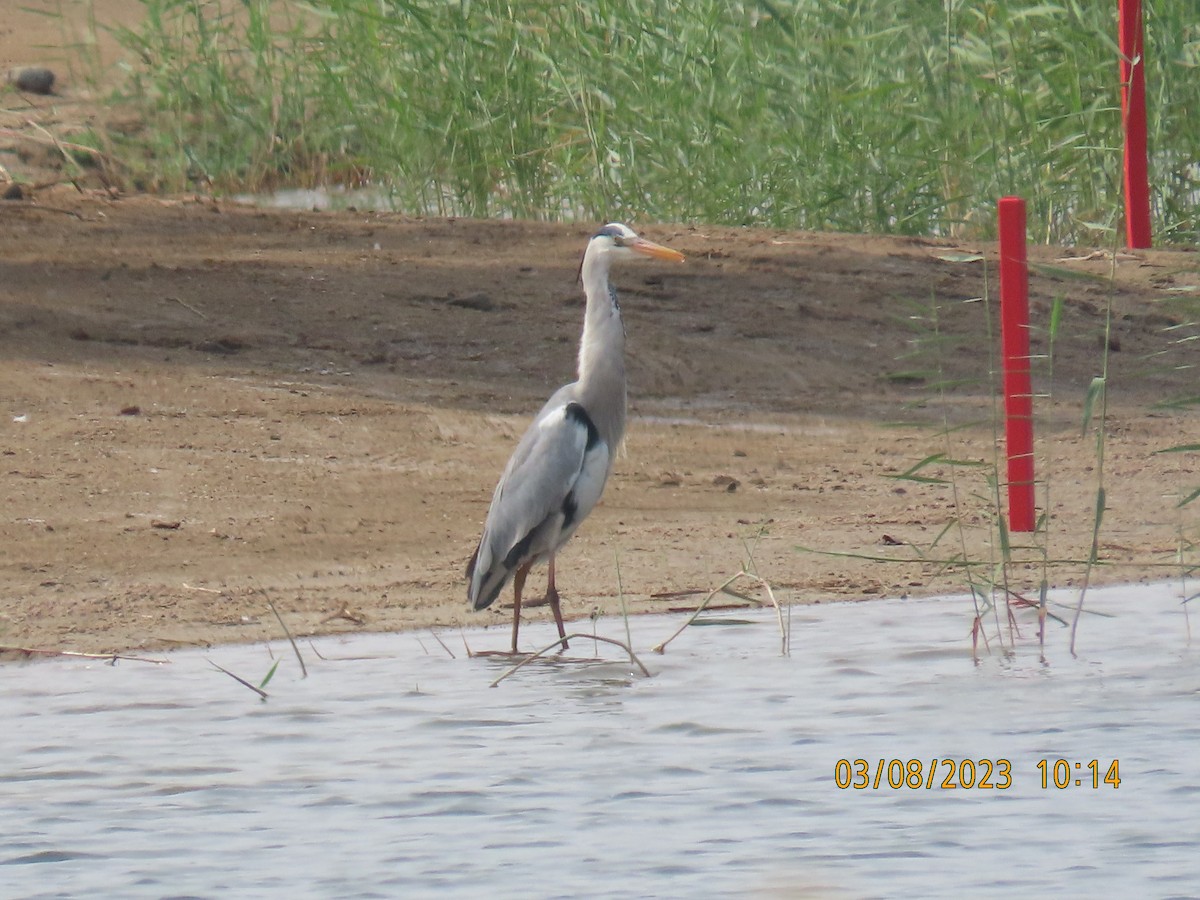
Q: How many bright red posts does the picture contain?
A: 2